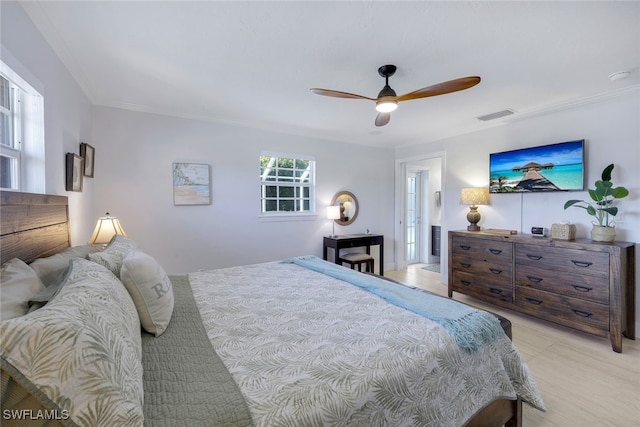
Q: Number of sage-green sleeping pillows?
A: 2